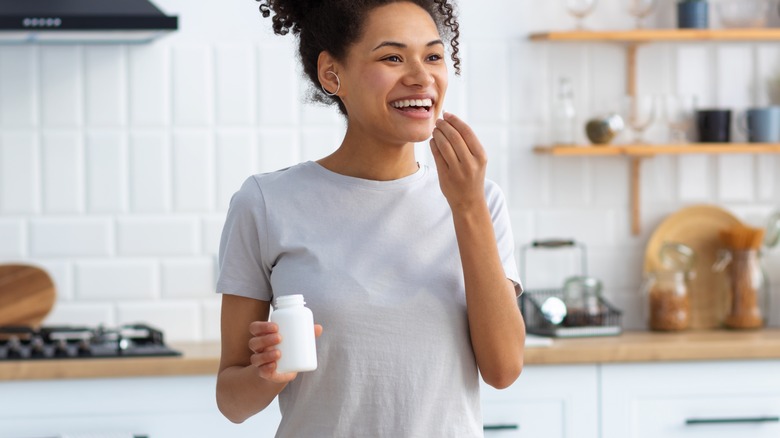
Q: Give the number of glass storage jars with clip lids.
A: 2